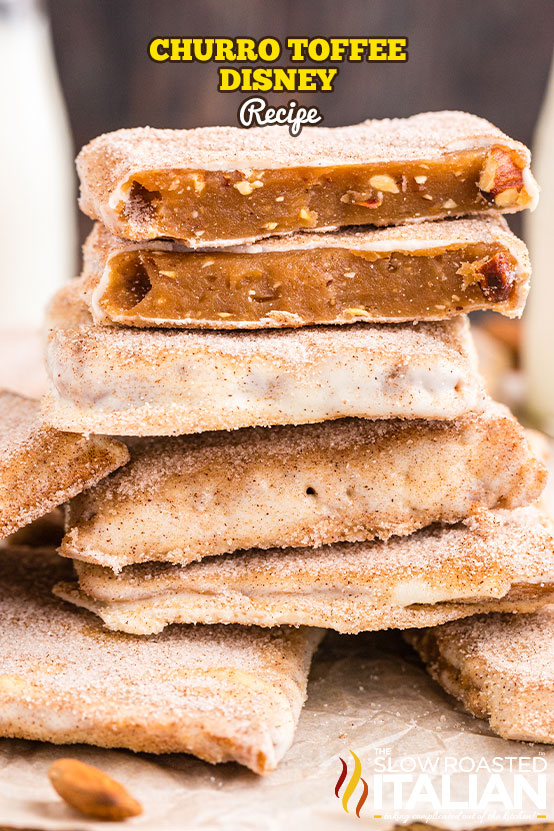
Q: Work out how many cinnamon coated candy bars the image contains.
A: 8